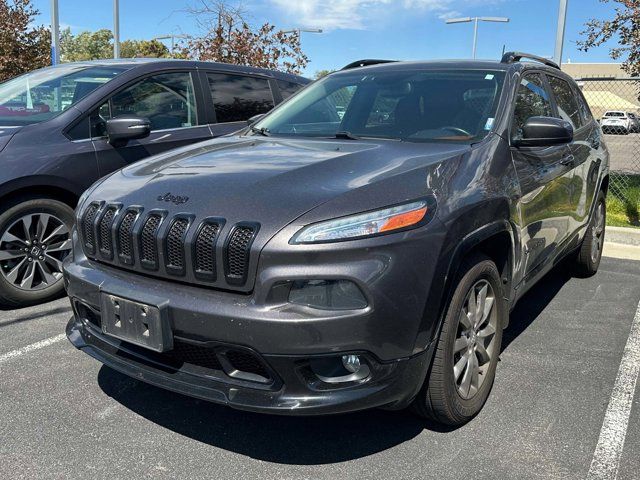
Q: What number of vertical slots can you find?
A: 7